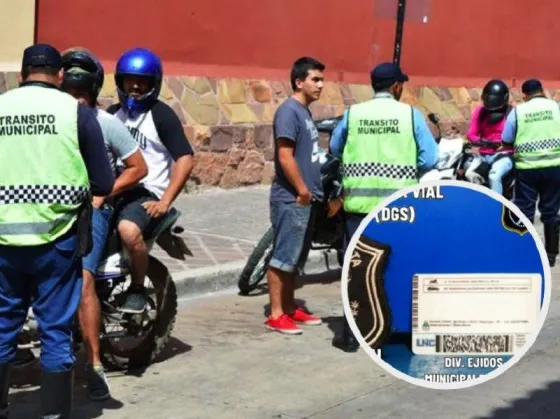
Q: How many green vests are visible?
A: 3